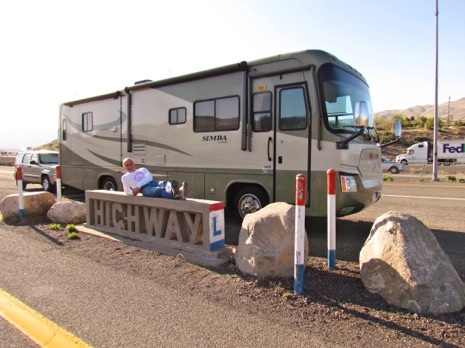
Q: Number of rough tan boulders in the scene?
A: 4